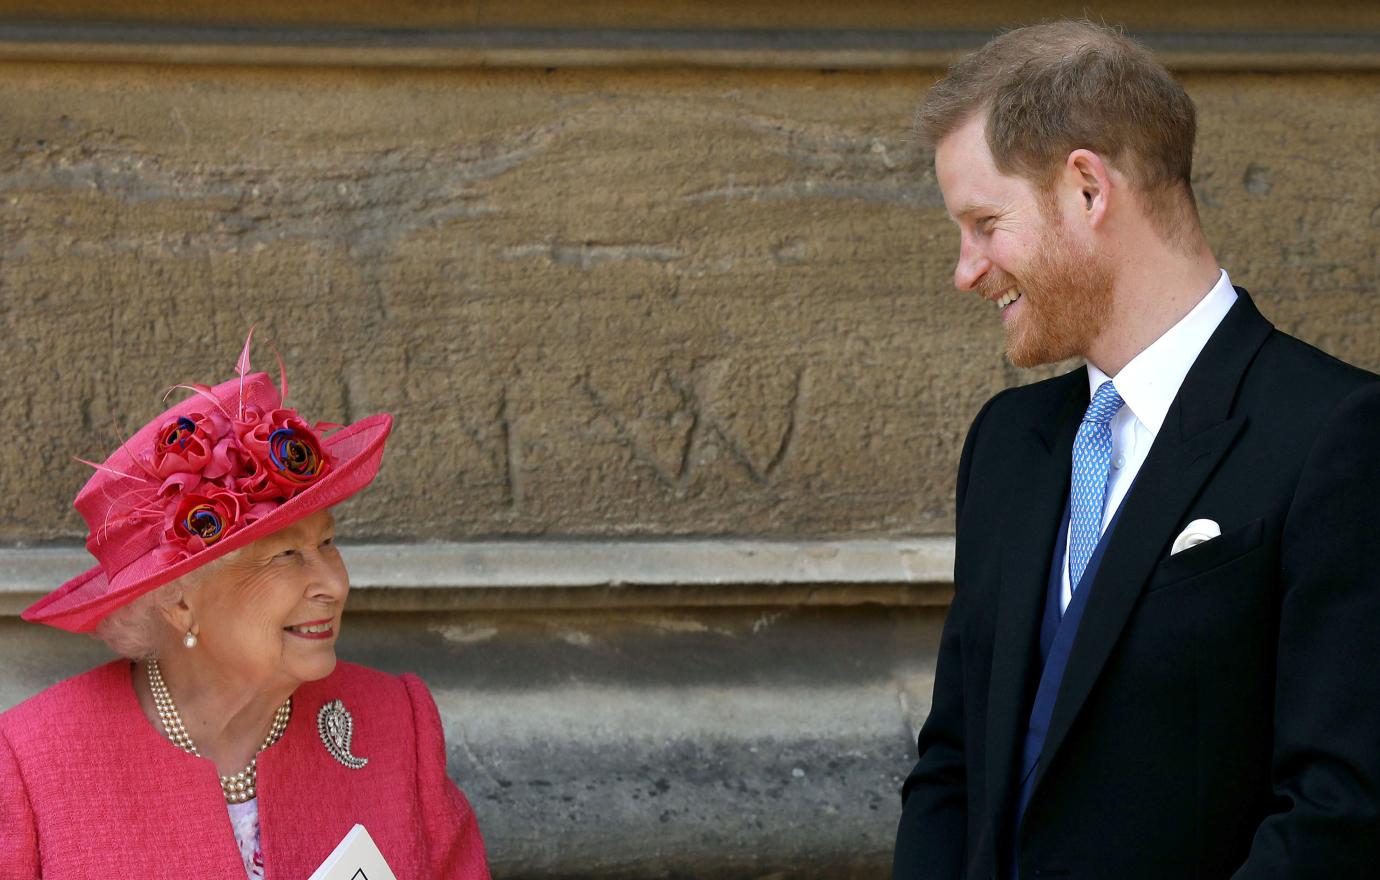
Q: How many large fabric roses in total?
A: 3